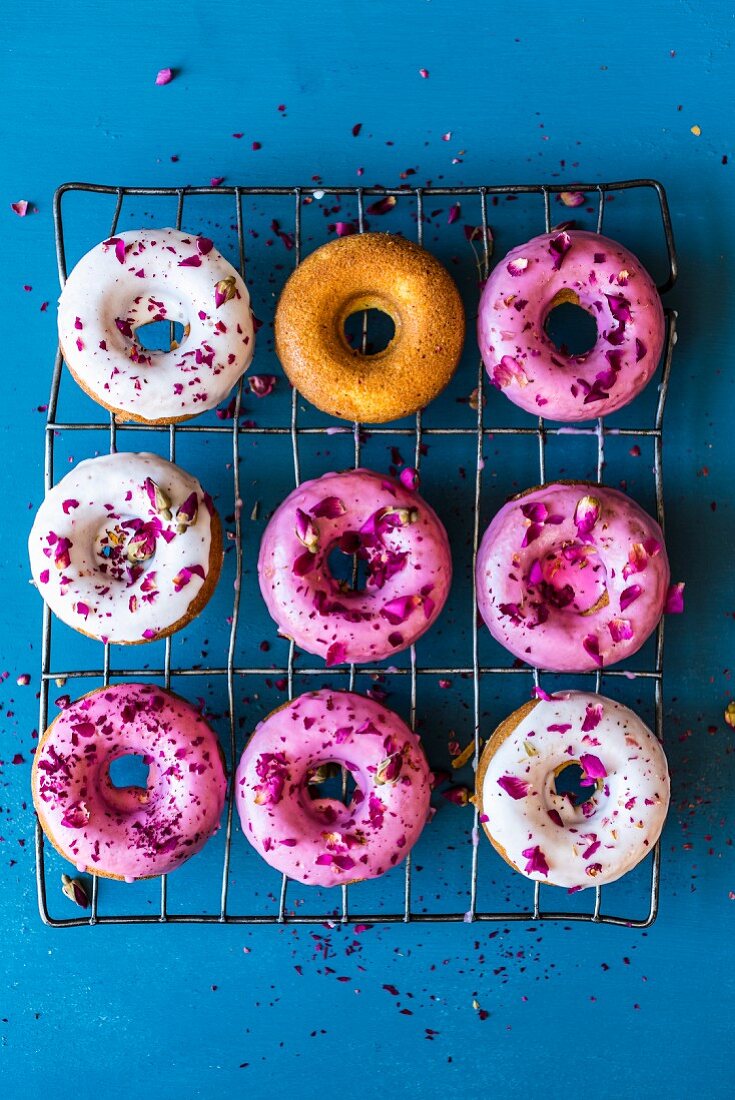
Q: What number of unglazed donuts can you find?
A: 1